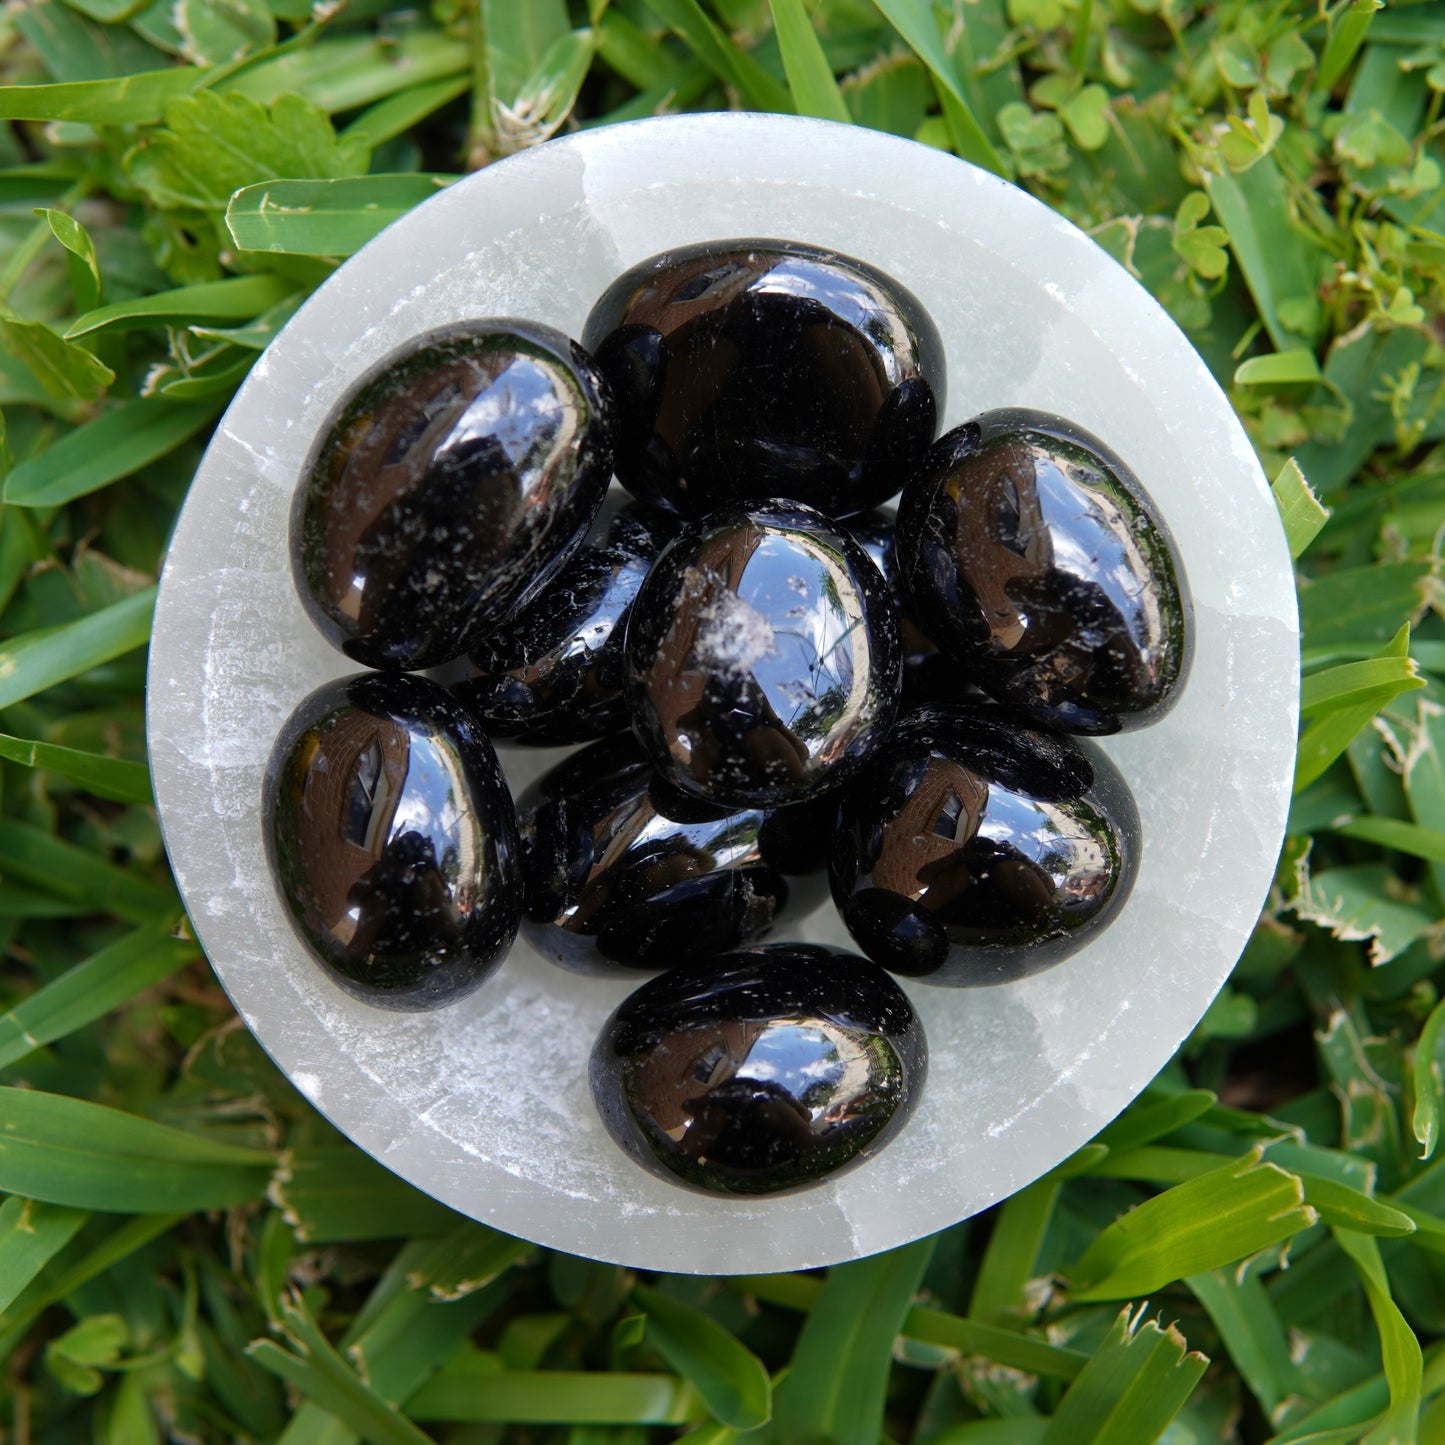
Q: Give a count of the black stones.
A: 10